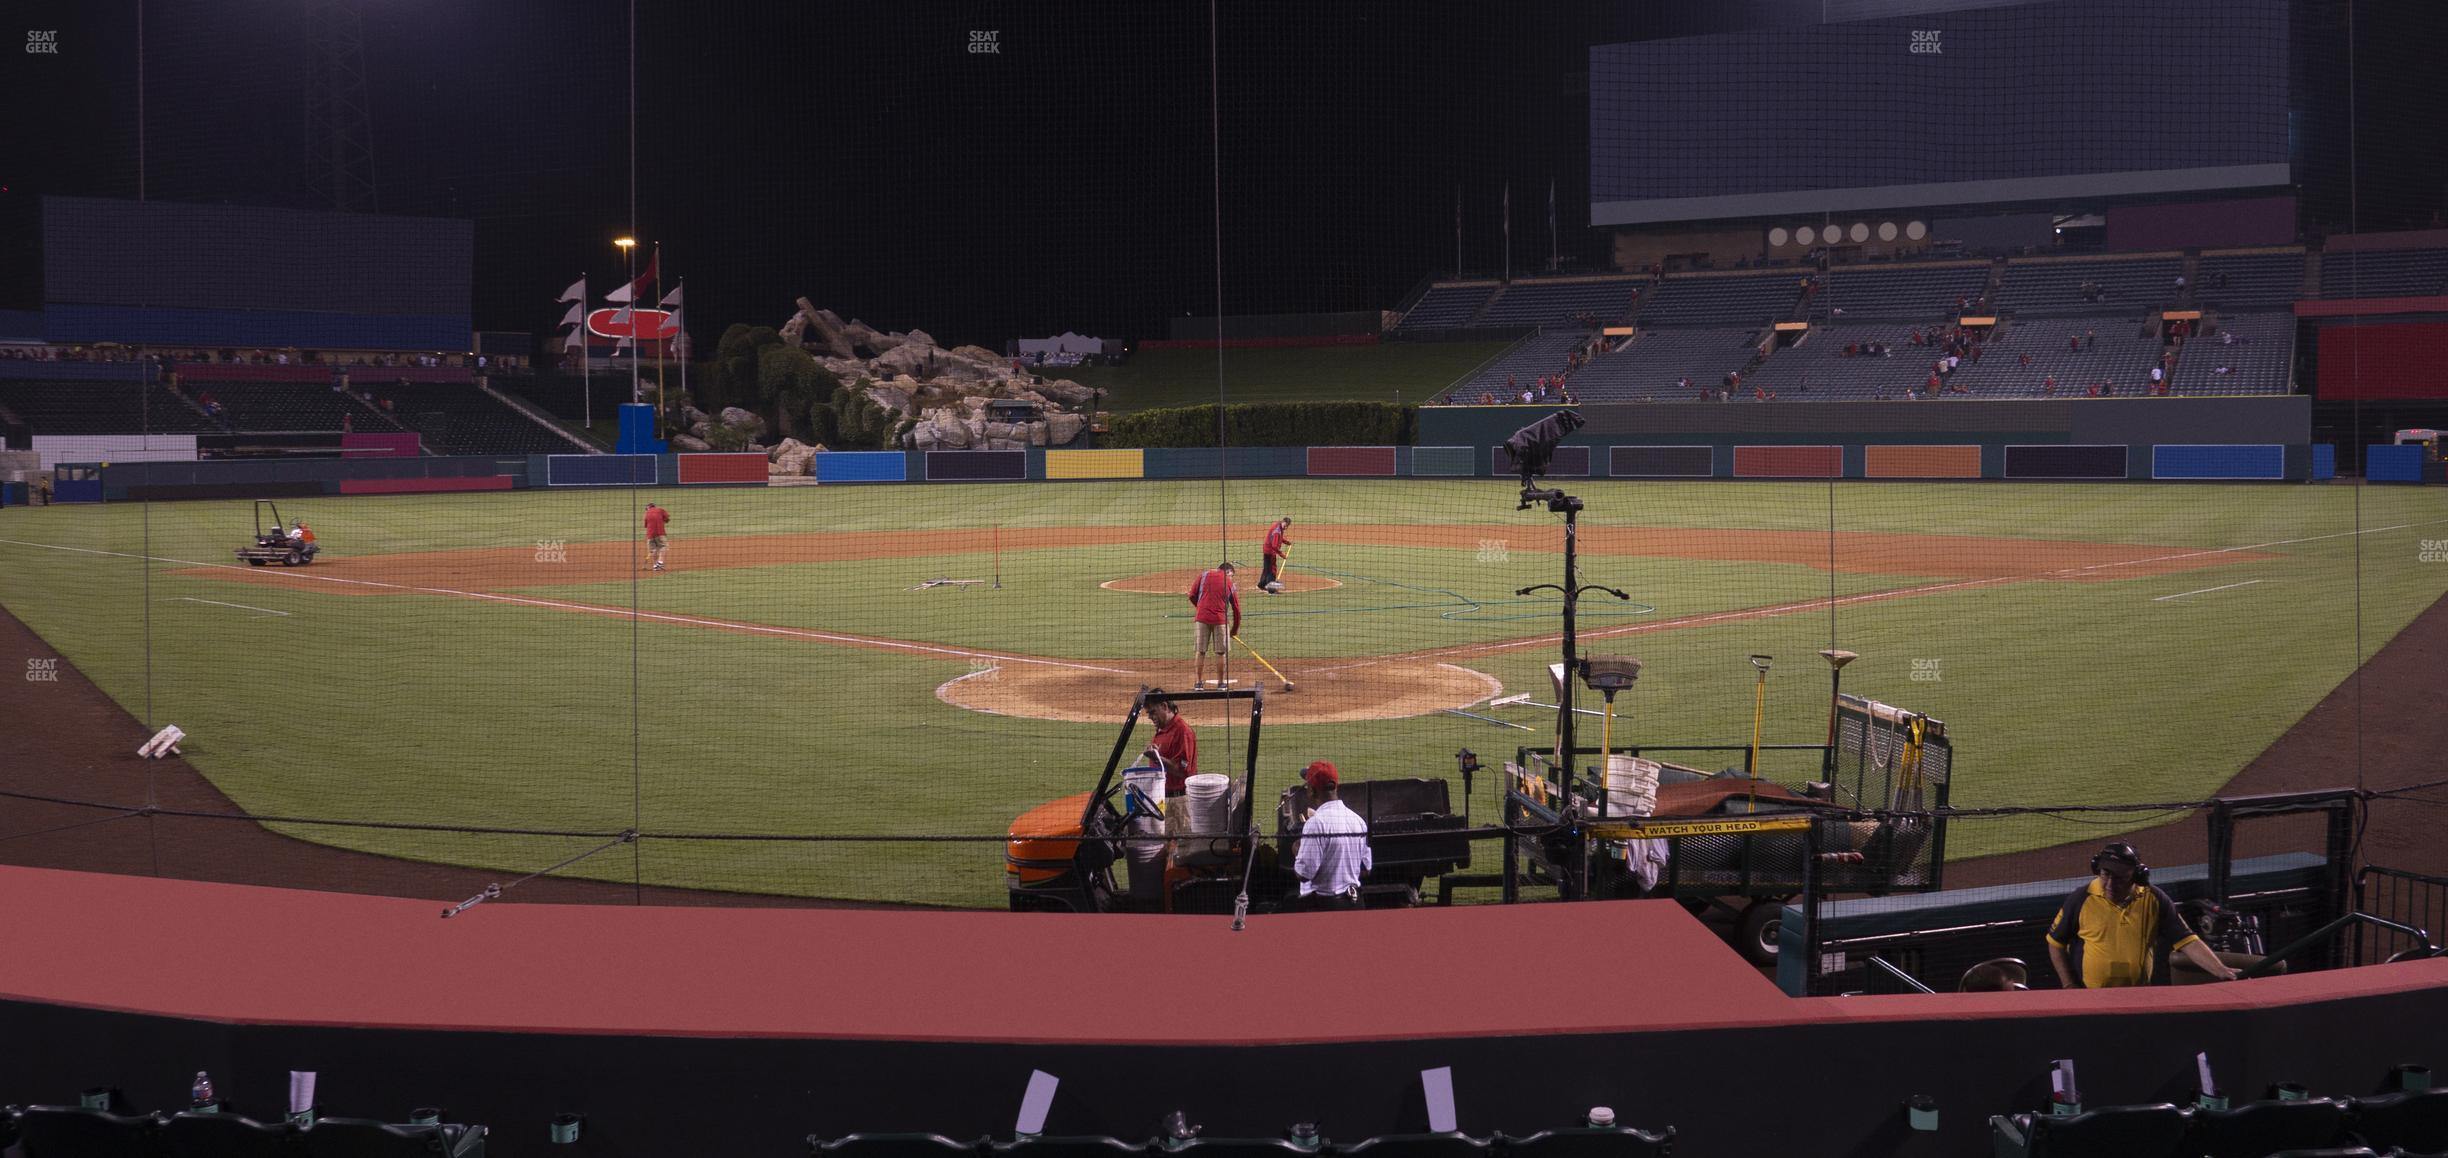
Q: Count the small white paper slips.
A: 5